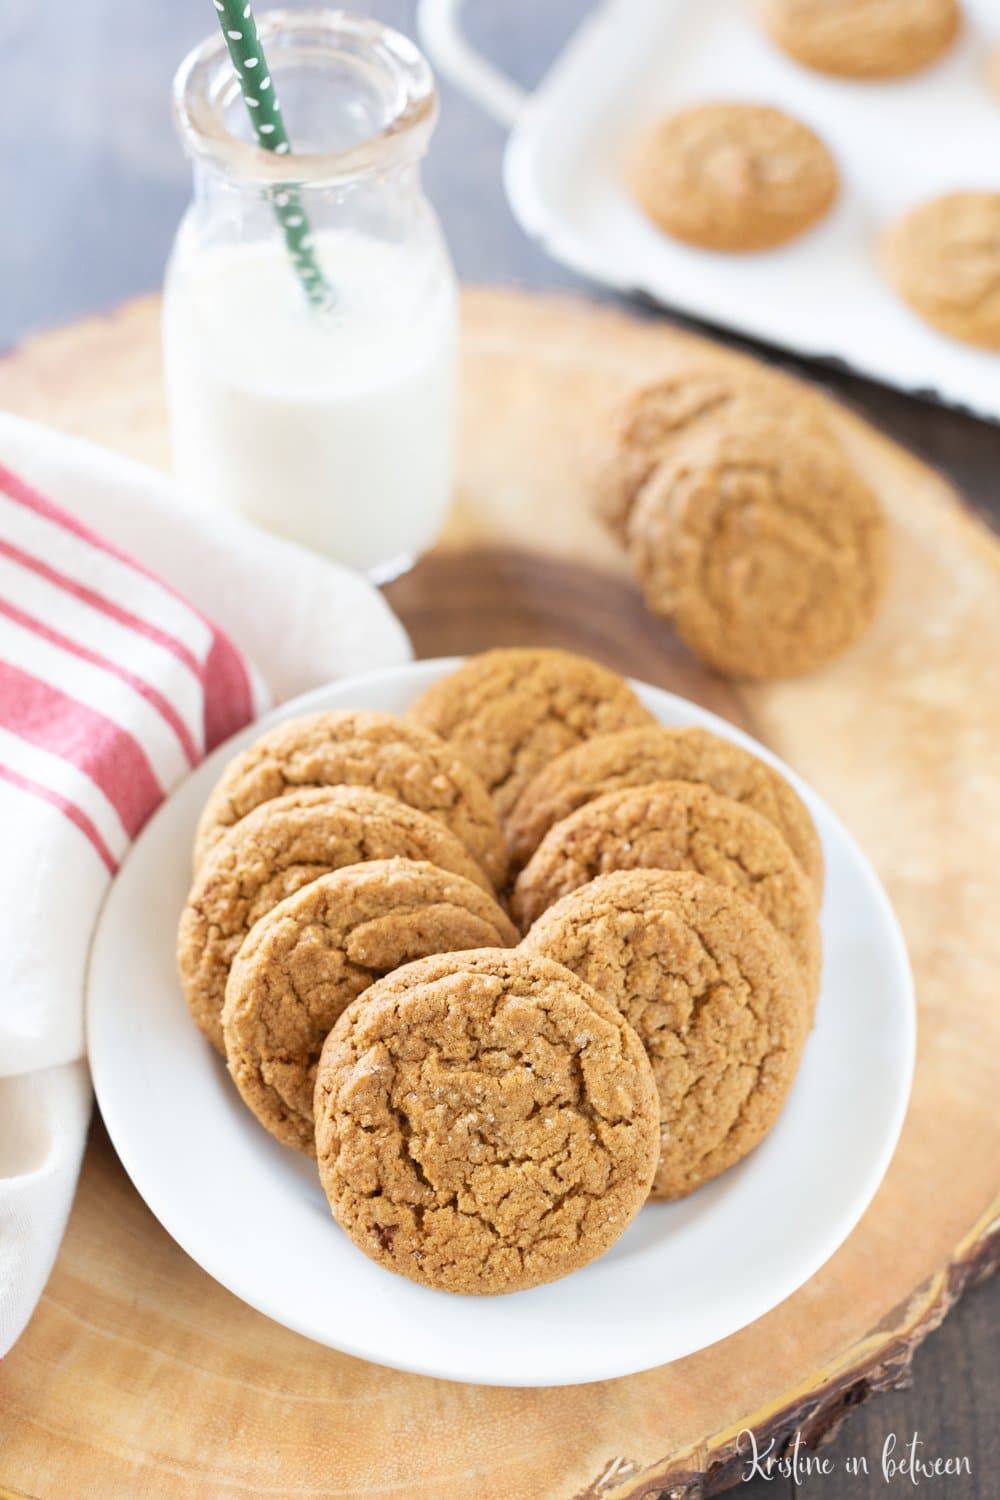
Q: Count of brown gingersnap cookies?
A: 13